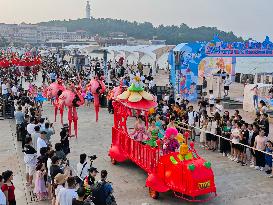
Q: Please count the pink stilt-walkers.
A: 3